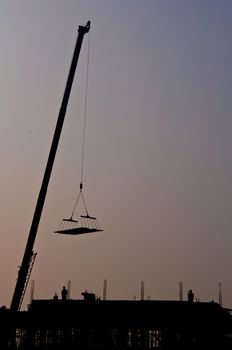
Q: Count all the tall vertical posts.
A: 6